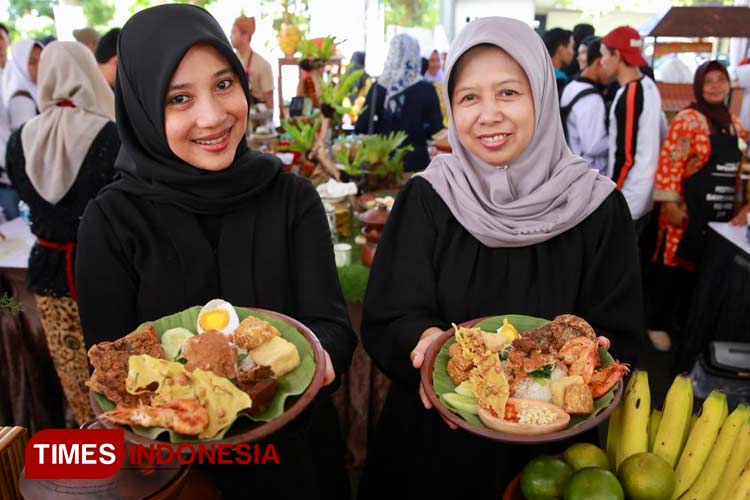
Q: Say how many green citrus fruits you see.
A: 4